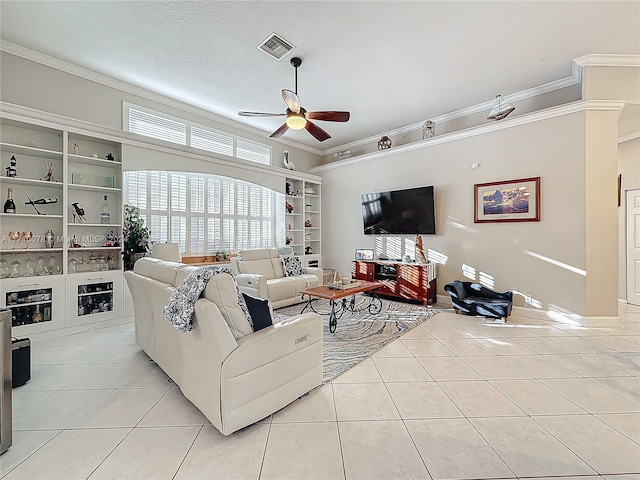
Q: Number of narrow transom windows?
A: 3